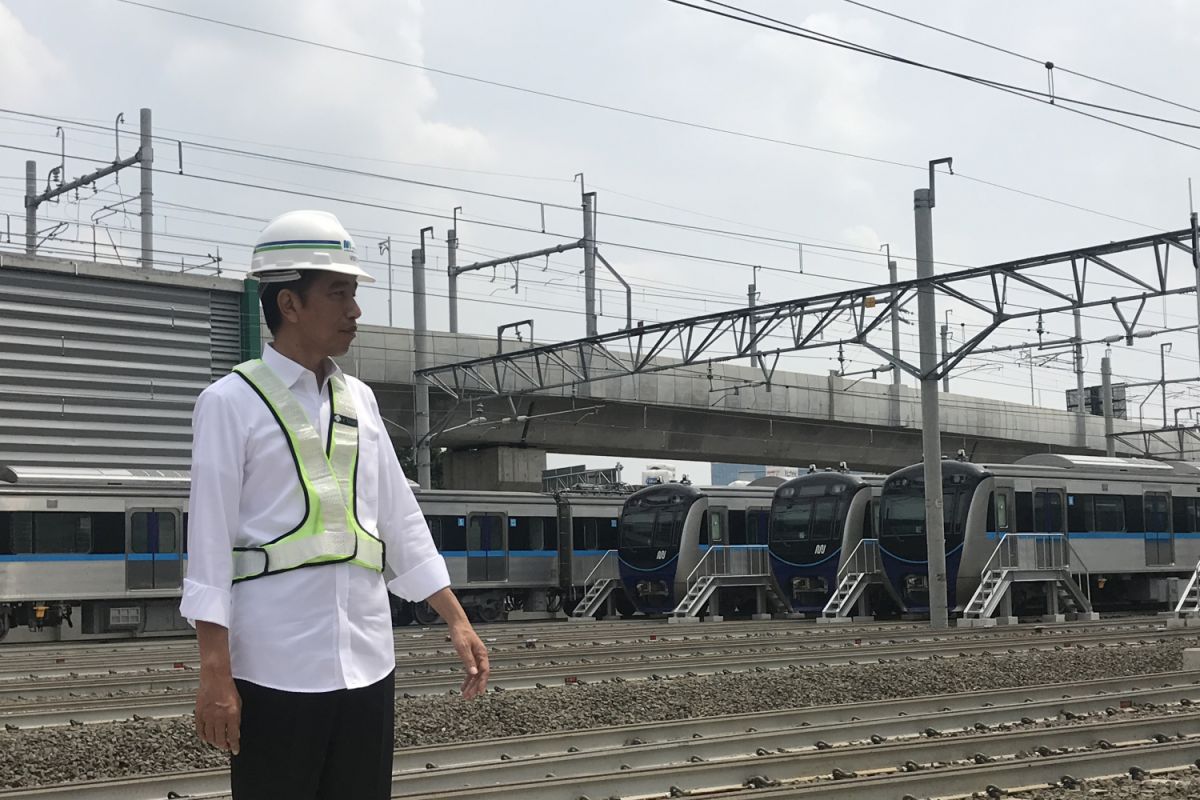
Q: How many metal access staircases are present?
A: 5